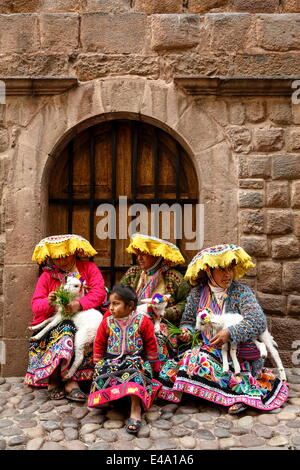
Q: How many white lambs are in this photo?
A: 3